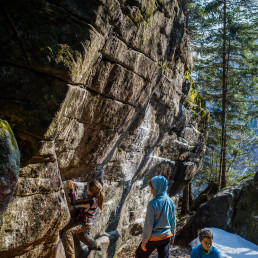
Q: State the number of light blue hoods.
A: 1